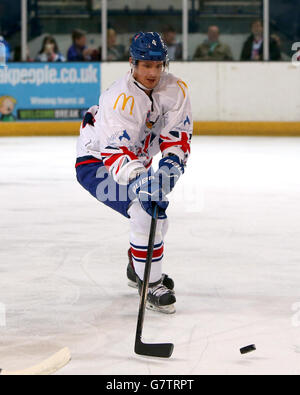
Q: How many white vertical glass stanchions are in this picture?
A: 4